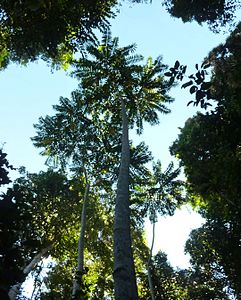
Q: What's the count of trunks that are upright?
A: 3